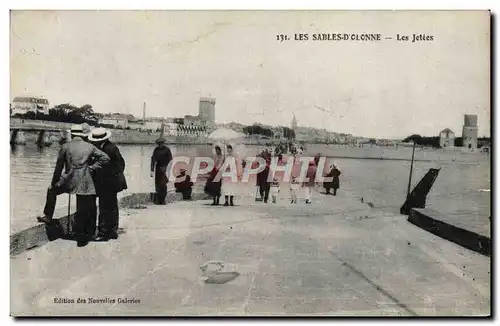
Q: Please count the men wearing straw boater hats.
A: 2